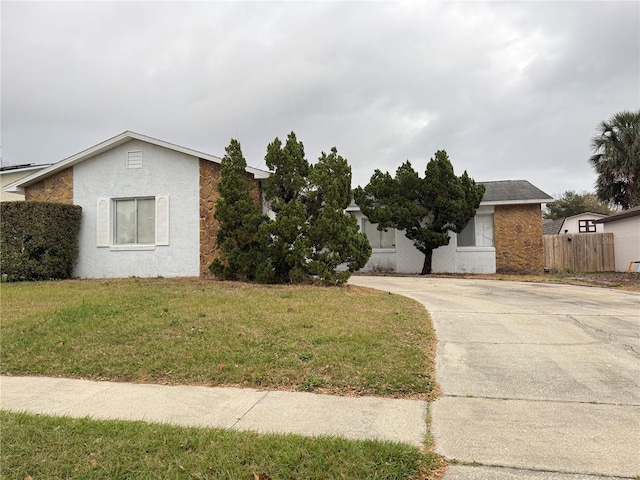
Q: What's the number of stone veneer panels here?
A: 3